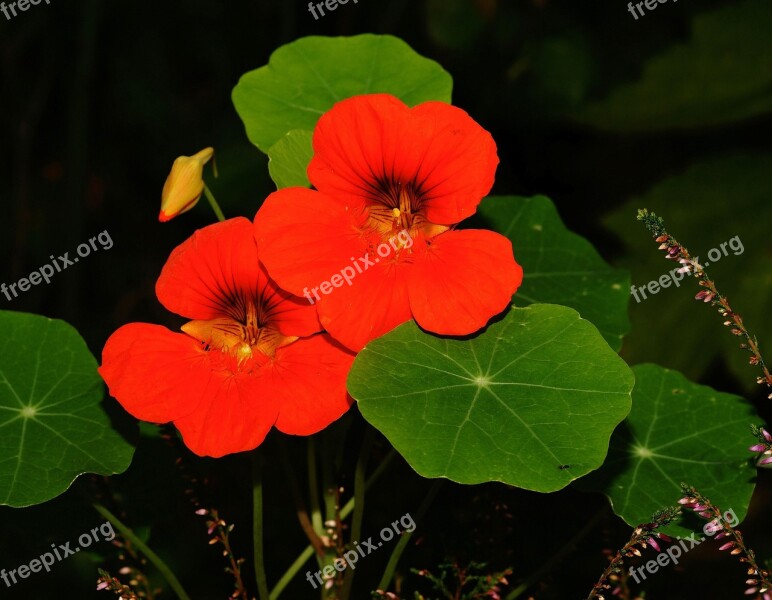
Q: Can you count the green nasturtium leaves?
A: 6